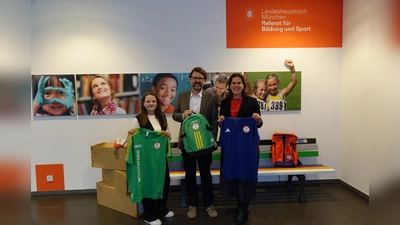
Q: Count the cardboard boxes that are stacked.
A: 3